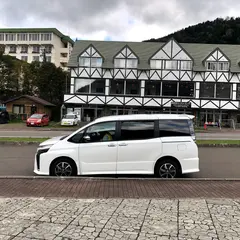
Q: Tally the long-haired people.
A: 0